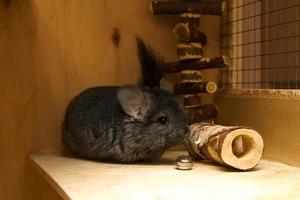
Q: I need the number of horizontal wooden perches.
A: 5